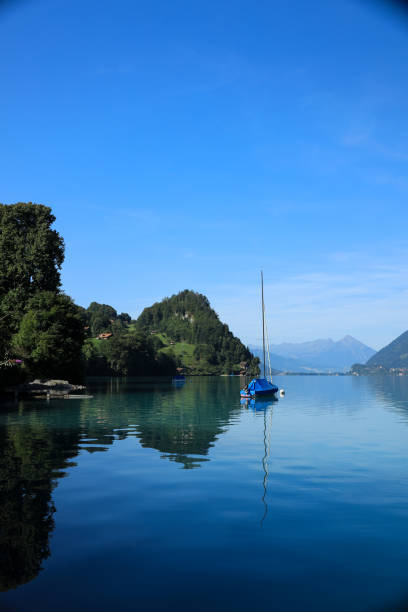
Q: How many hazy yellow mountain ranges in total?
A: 0